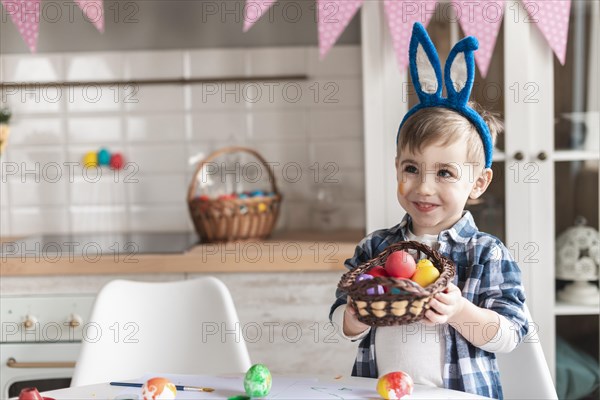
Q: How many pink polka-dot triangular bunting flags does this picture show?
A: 7